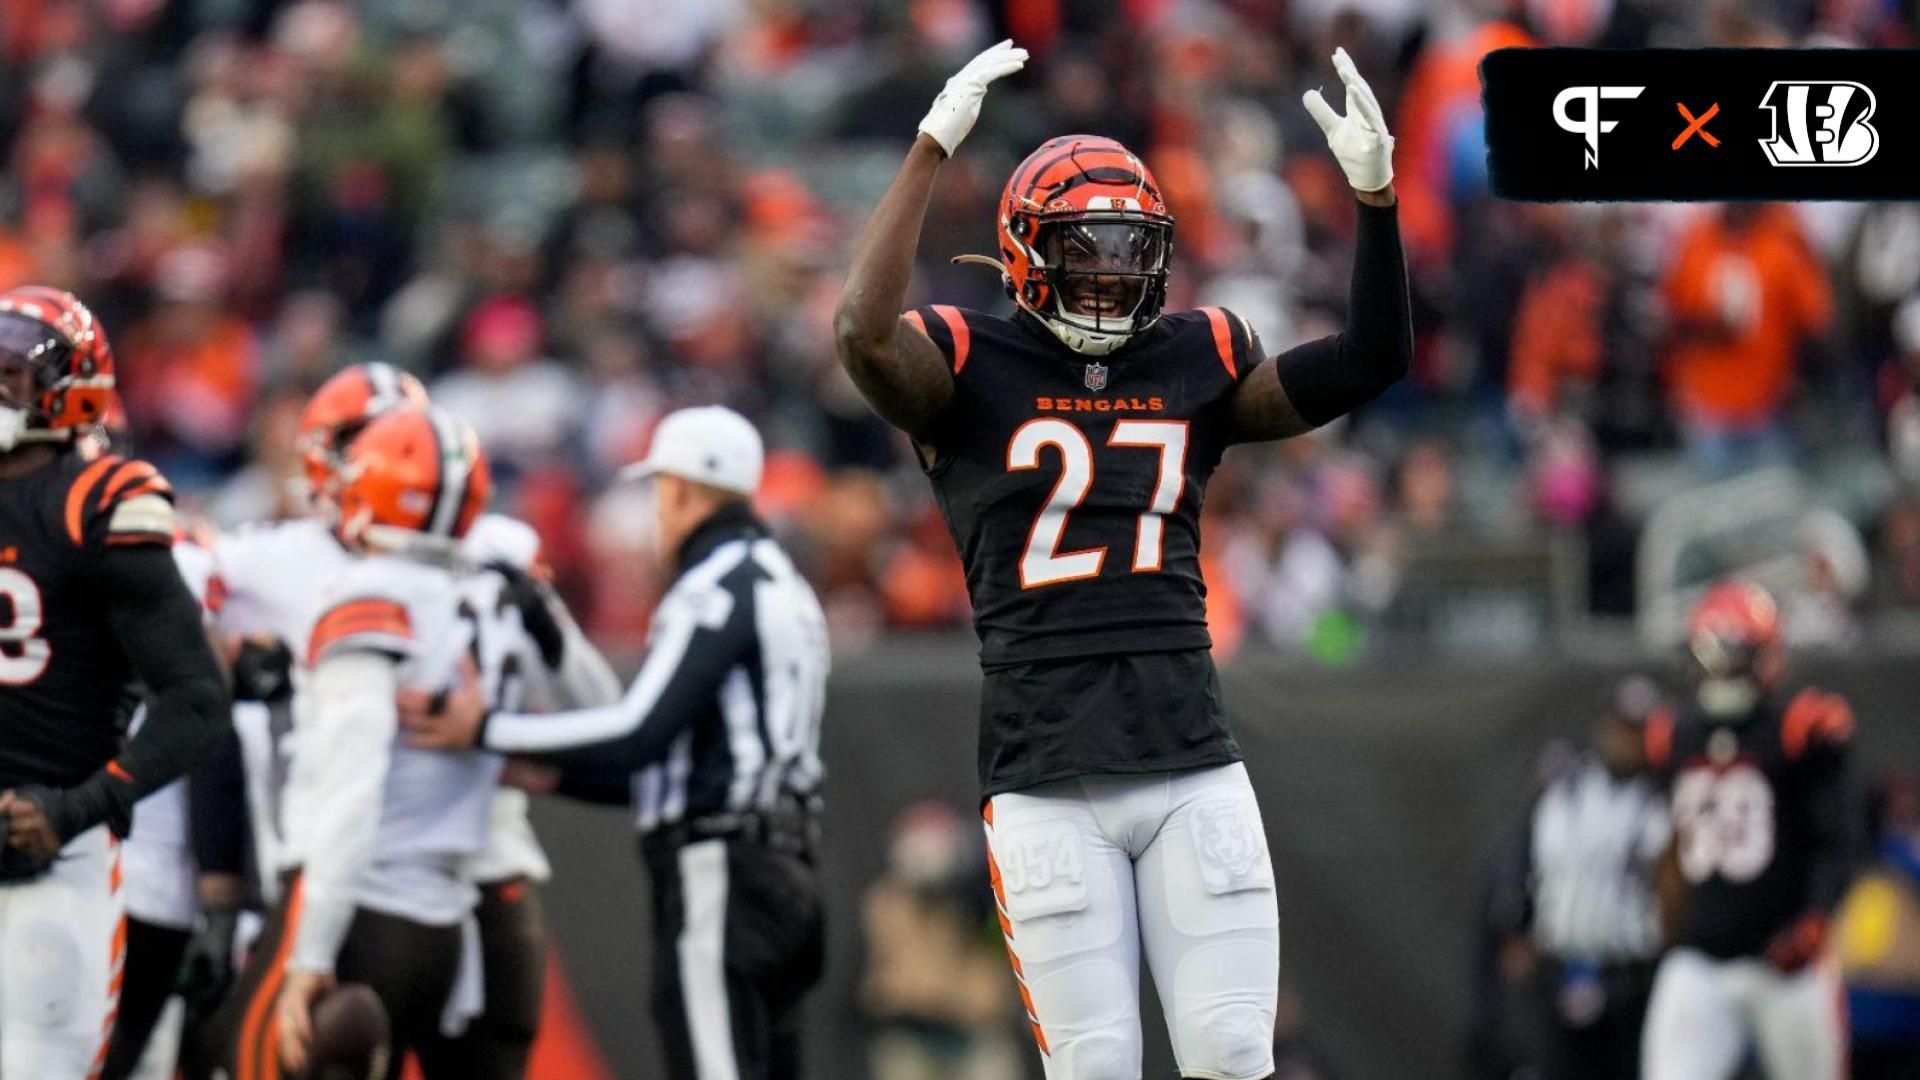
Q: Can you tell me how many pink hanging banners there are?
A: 0